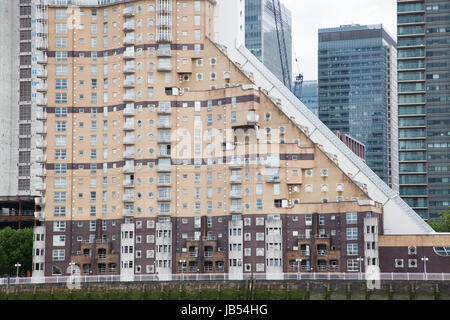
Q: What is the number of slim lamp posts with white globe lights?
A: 6